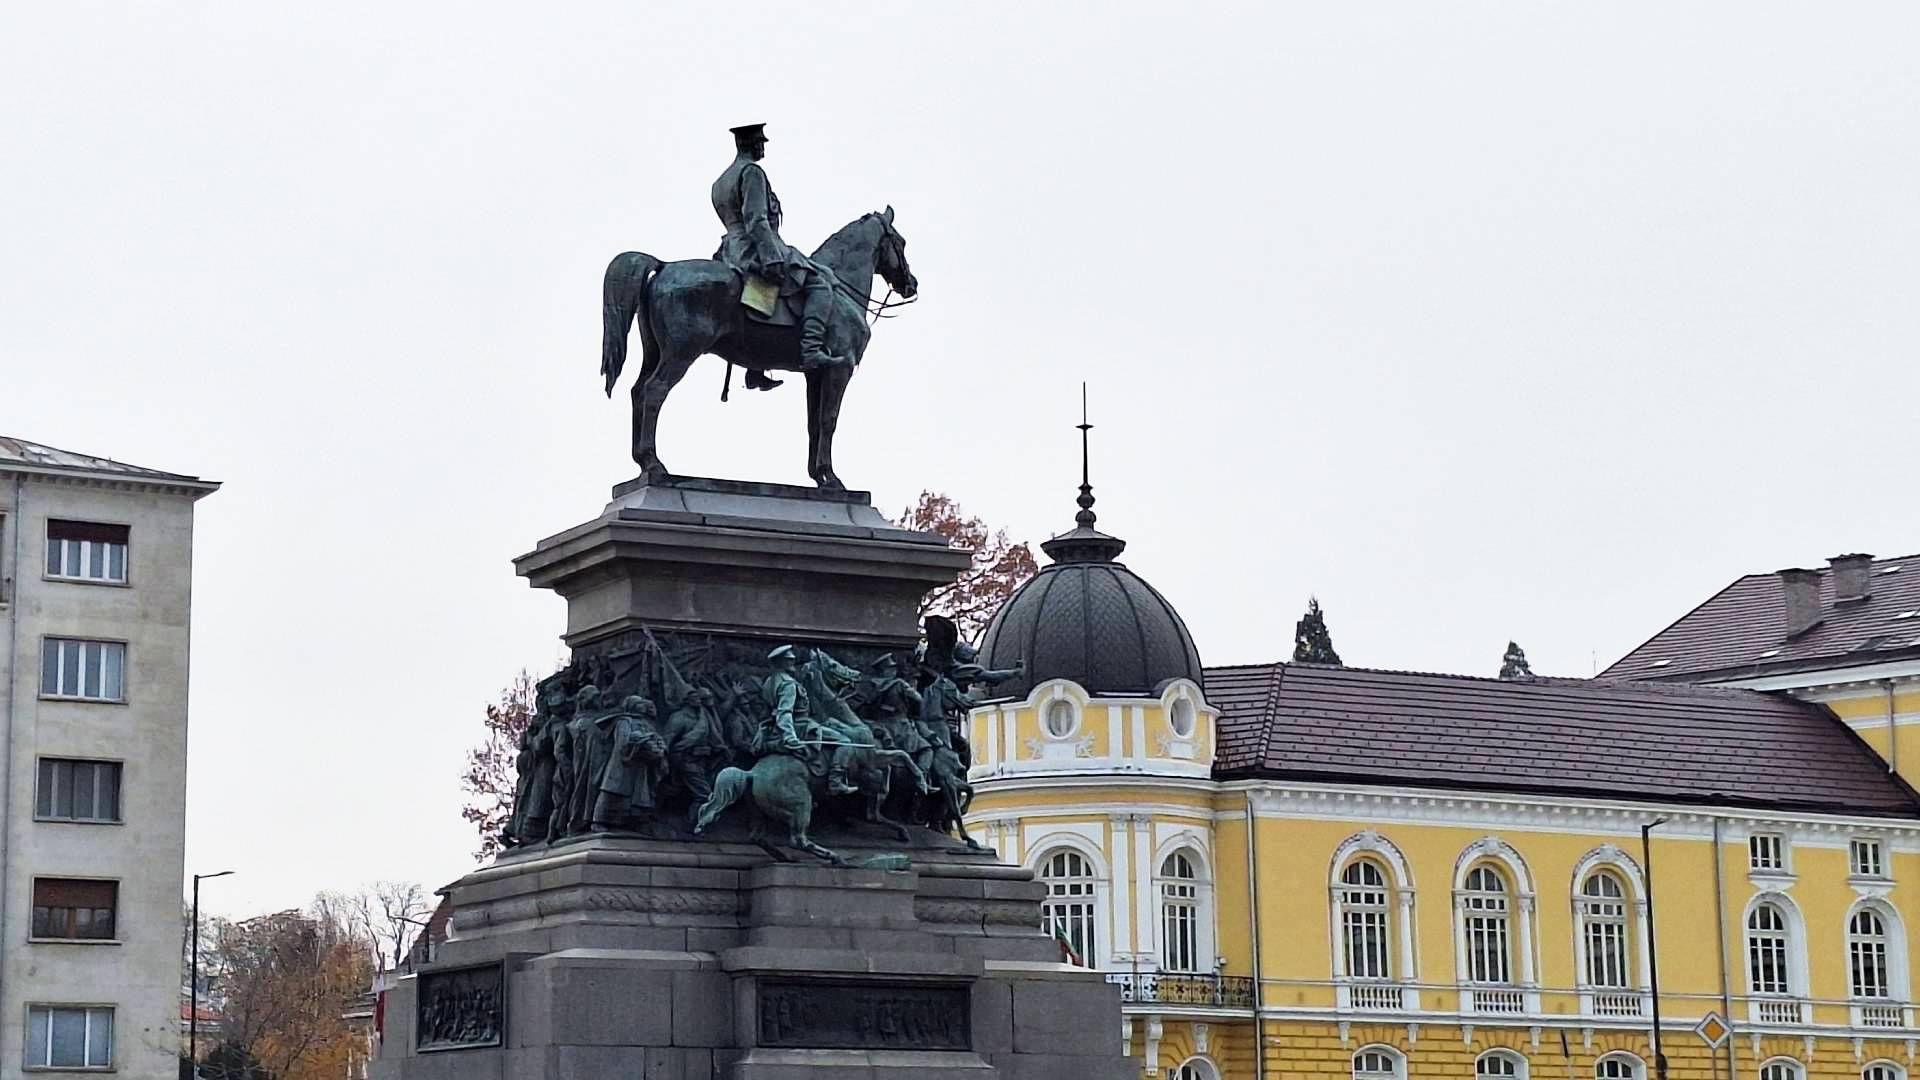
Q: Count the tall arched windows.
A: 7